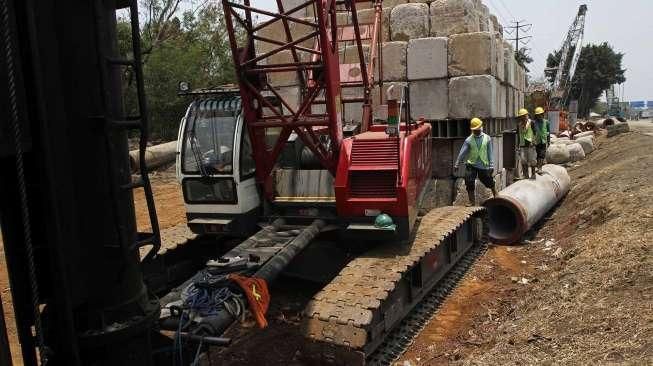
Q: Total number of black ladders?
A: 1